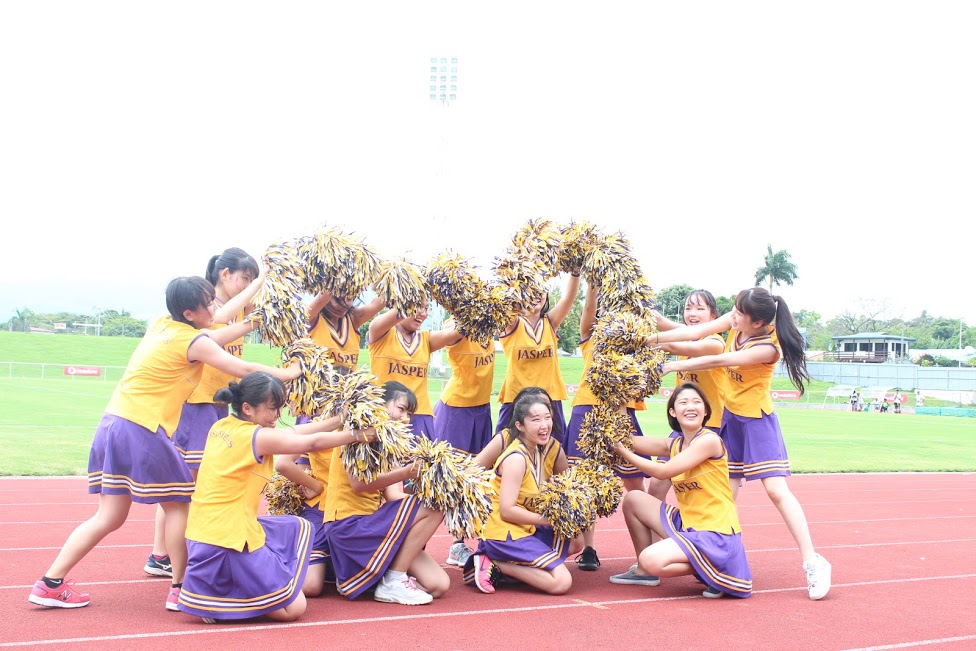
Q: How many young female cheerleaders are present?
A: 15